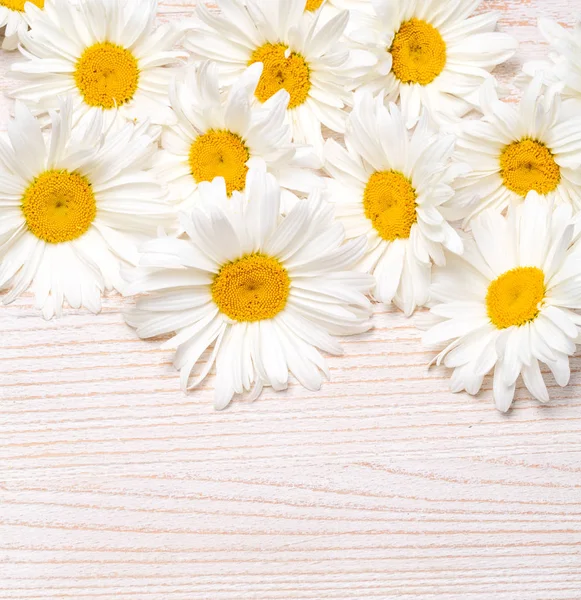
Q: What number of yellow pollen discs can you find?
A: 11